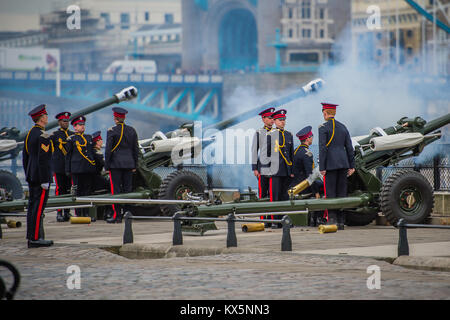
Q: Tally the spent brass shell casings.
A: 5